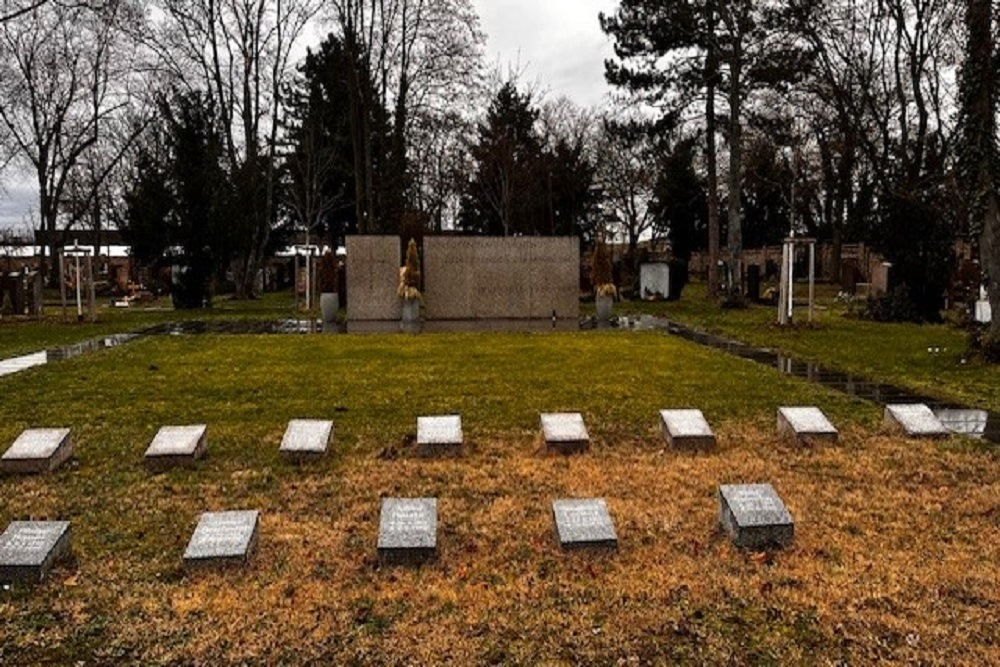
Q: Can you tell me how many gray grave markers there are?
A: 13